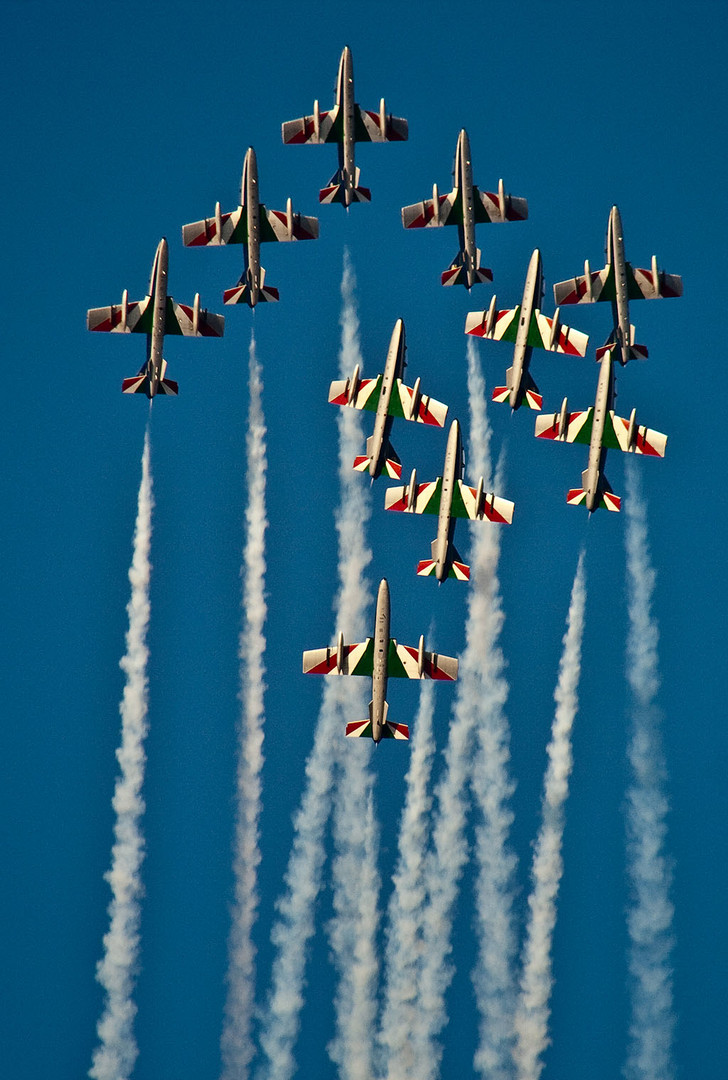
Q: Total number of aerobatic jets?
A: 10